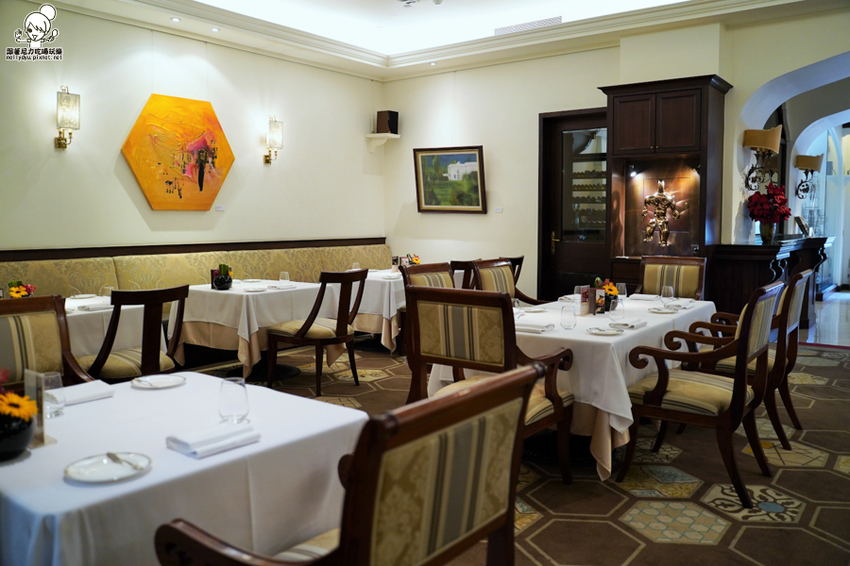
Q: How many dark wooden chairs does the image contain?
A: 12